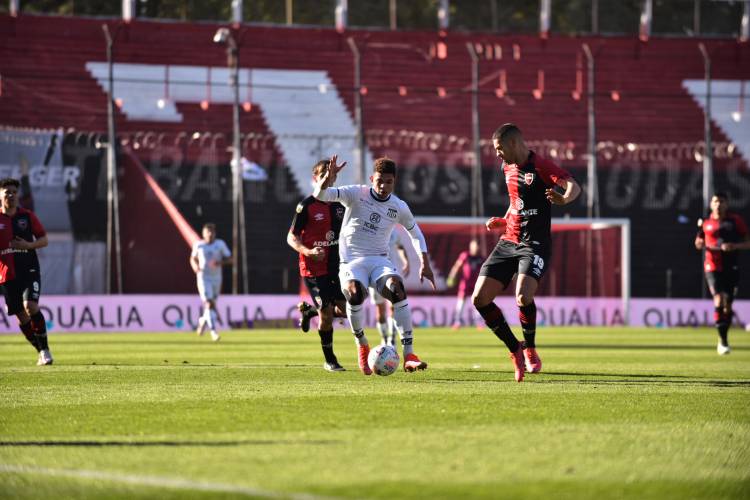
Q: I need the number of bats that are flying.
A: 0